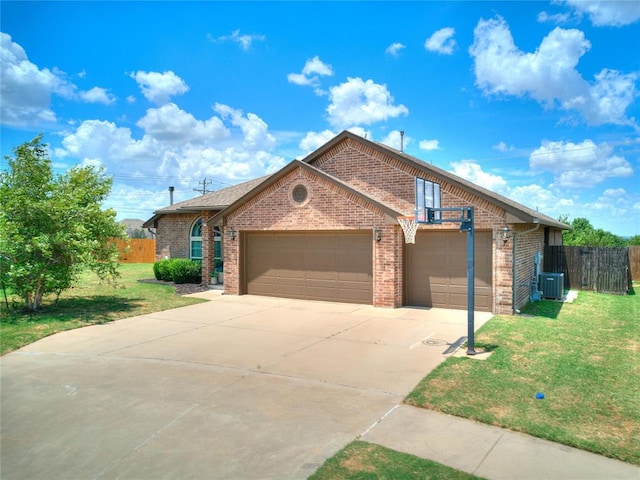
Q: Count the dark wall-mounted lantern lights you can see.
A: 3